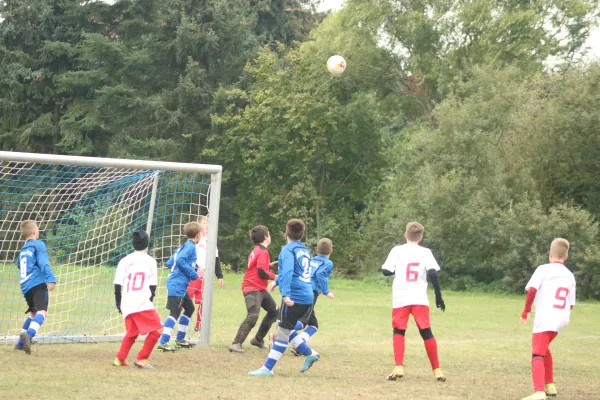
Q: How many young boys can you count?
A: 9